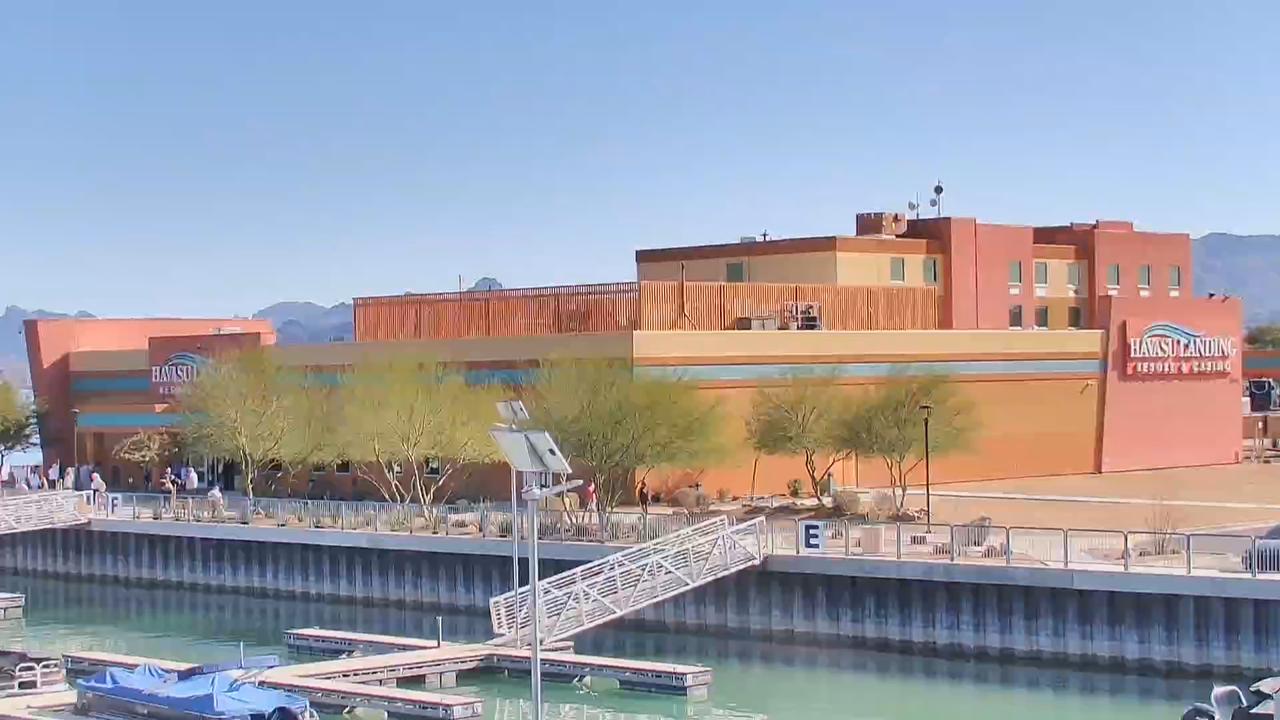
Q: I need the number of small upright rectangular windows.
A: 12